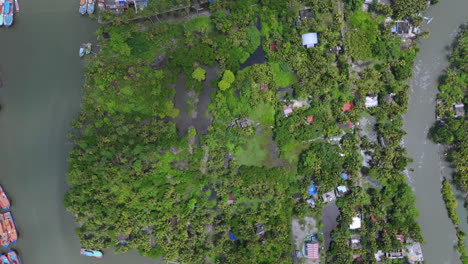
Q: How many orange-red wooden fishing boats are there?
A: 5